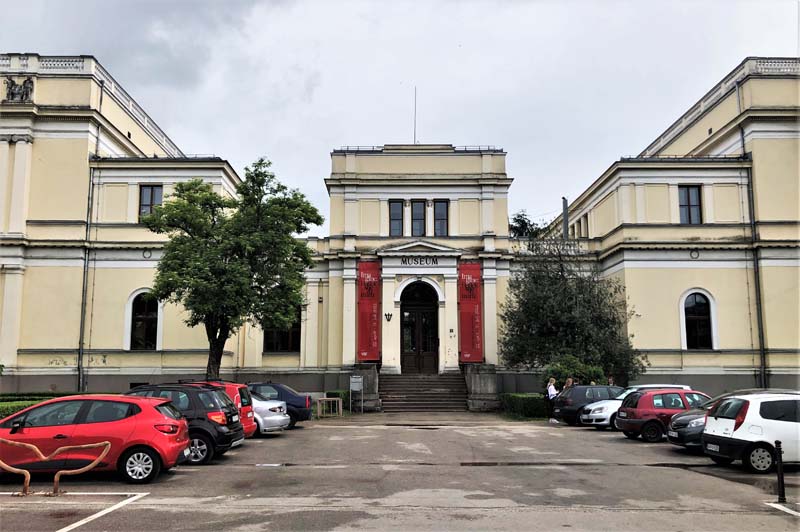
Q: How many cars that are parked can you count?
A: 10